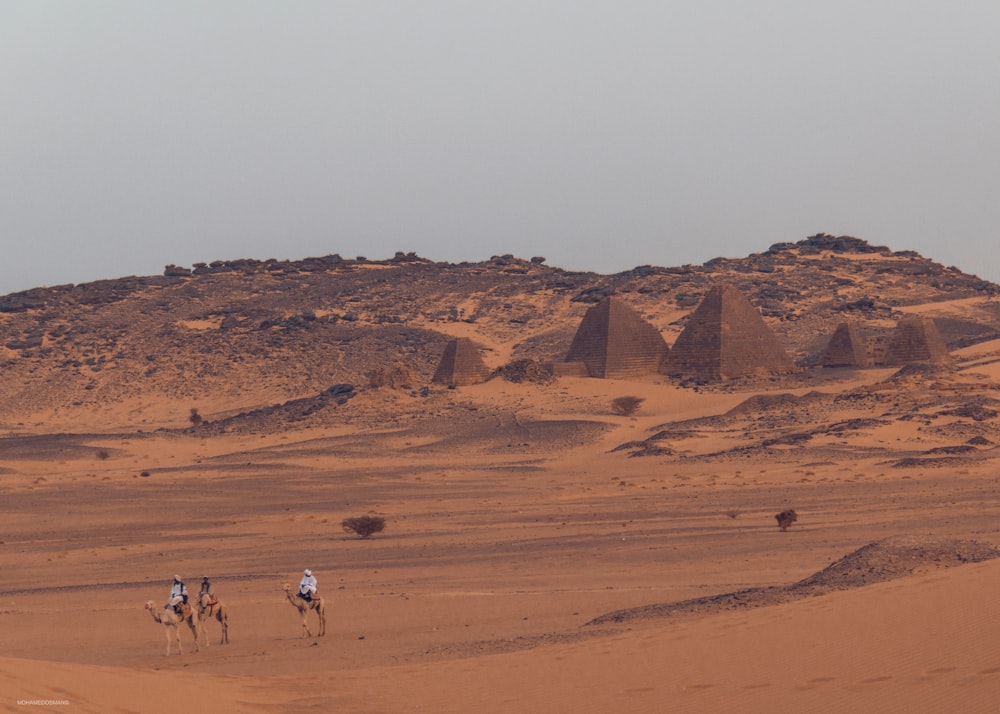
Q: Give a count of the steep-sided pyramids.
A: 5